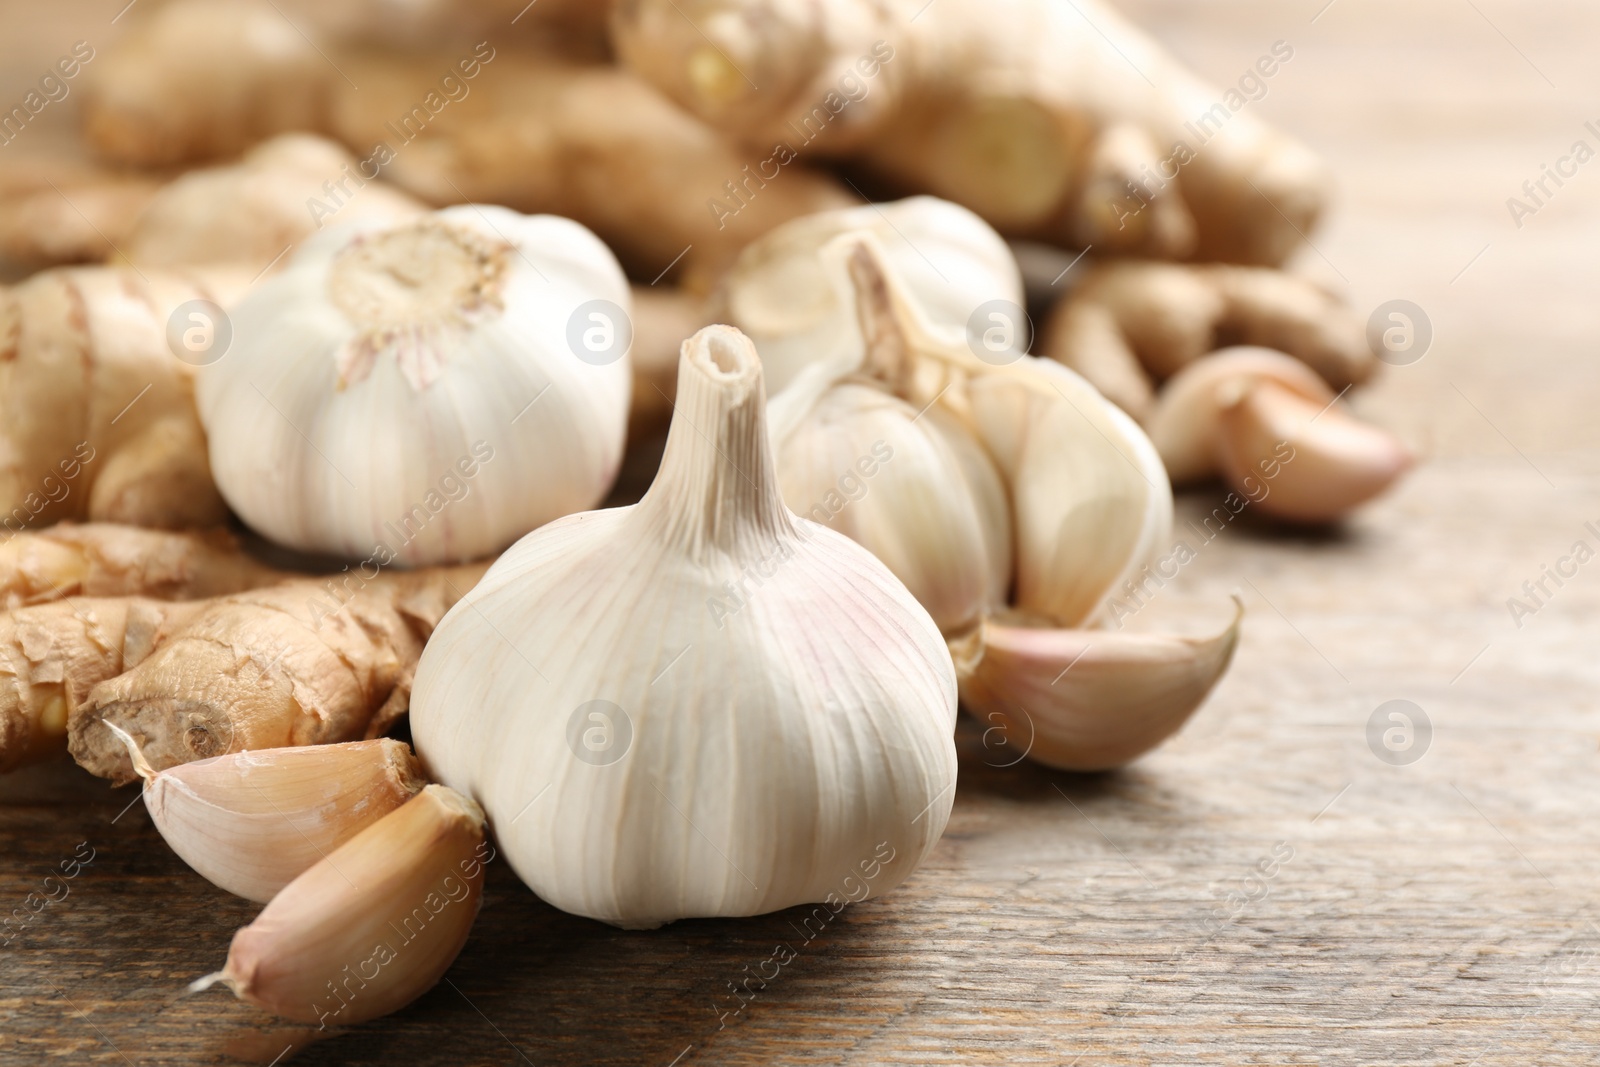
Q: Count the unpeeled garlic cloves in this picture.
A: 5